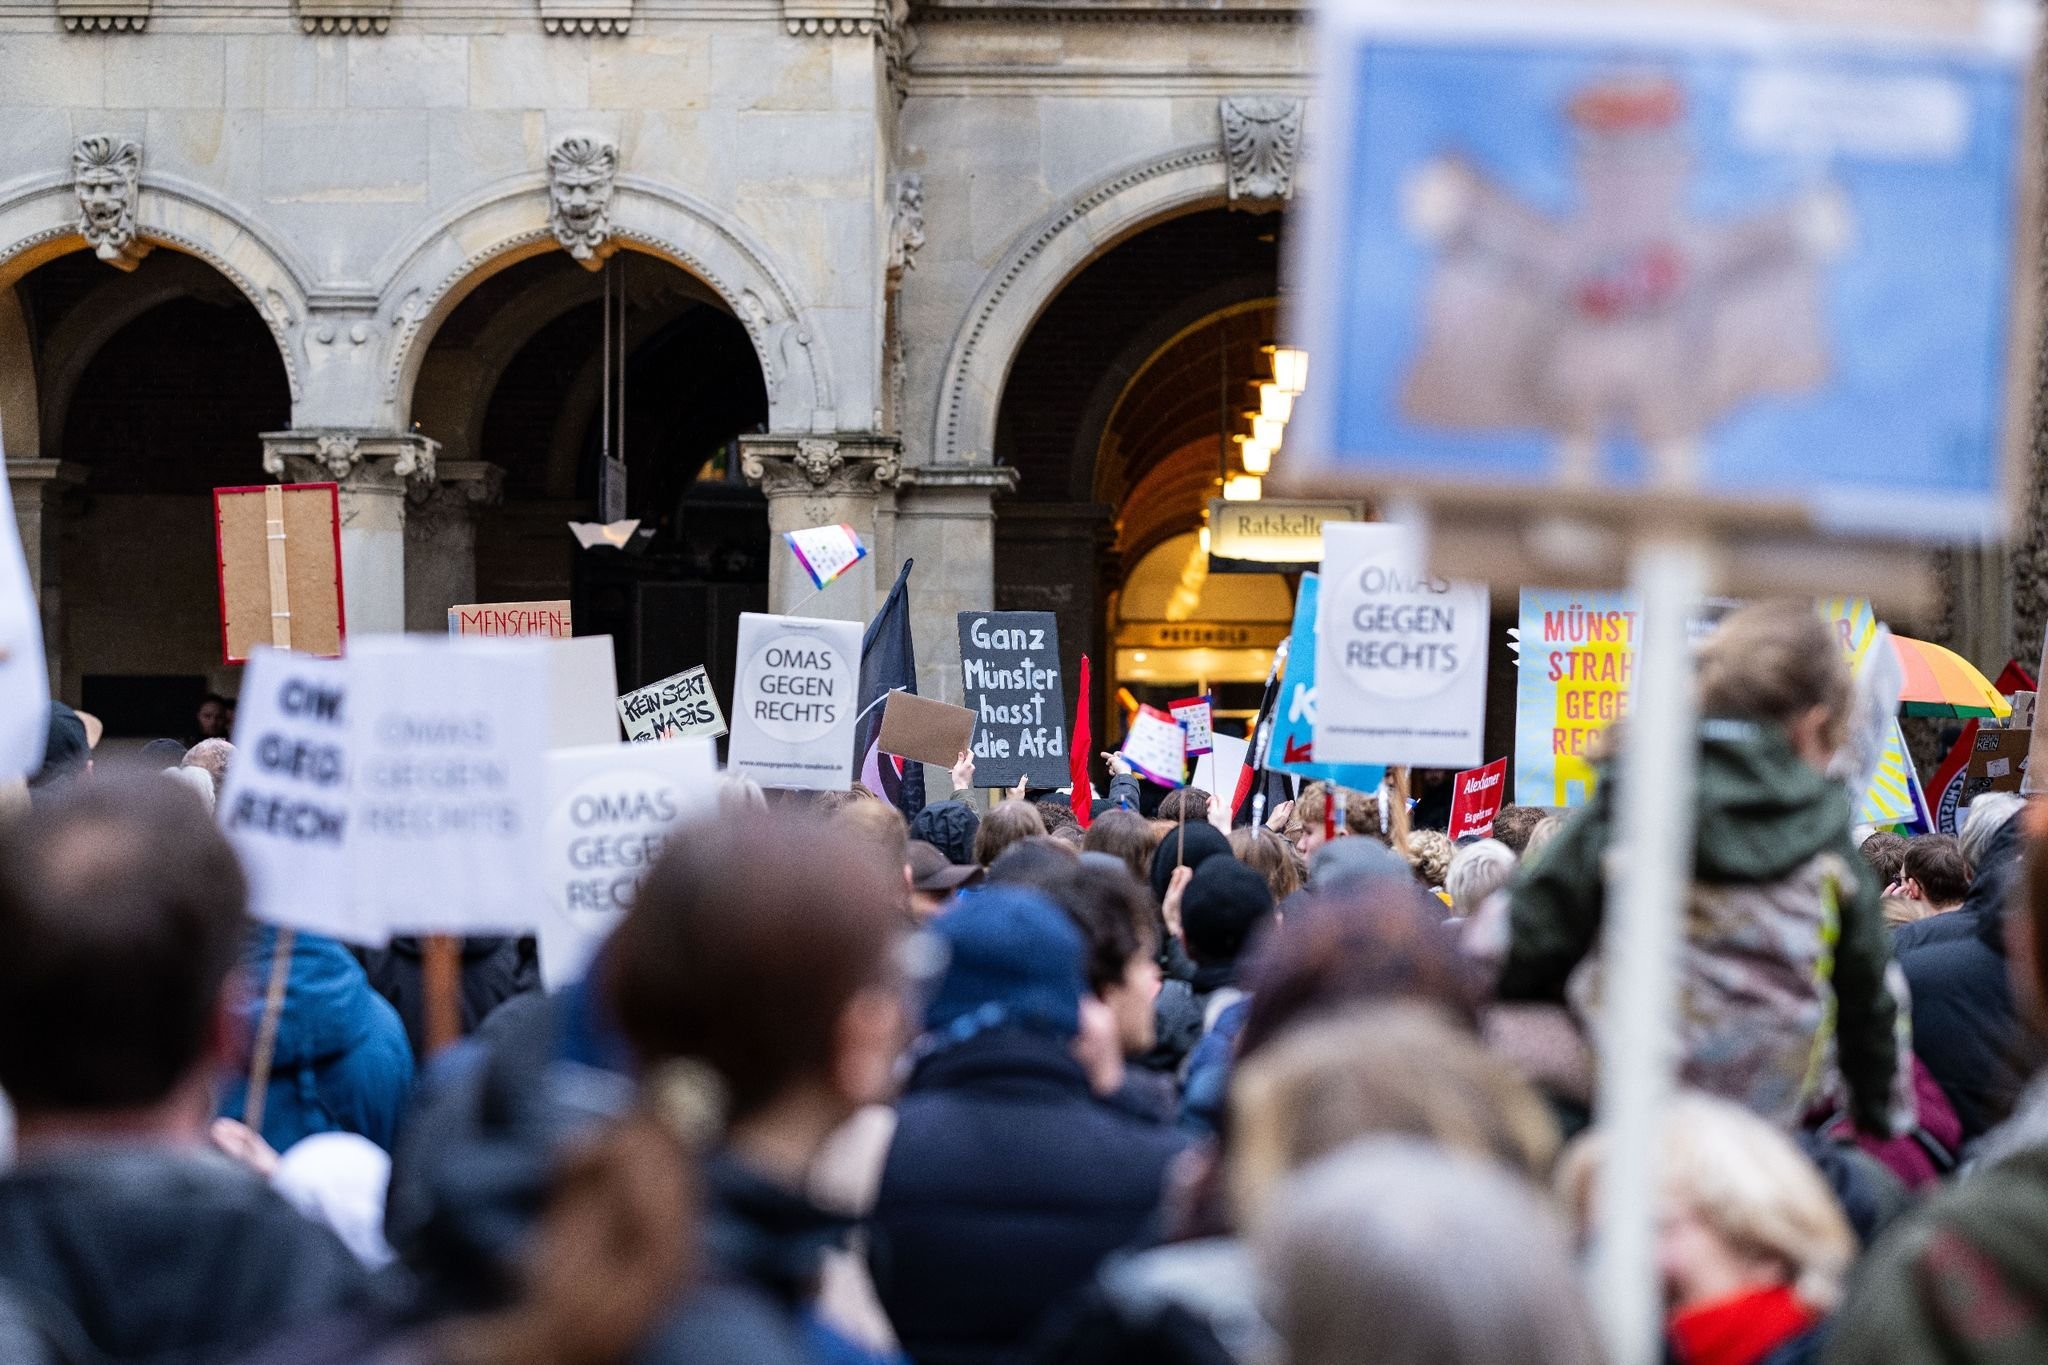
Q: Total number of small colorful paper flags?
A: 3